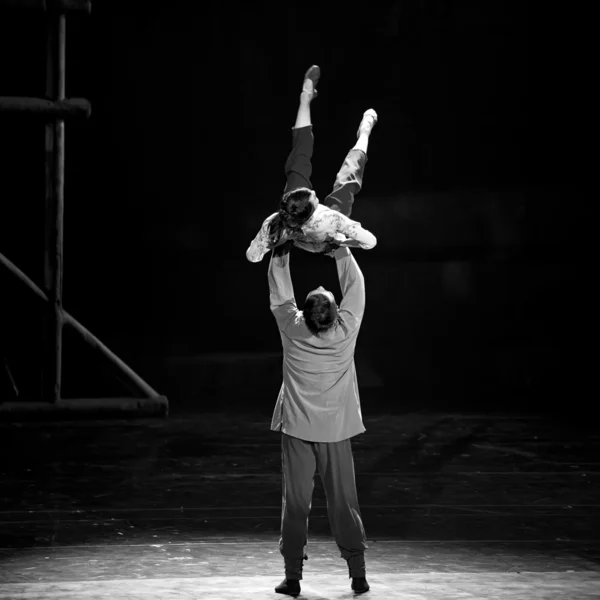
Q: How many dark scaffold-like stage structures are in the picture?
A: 1